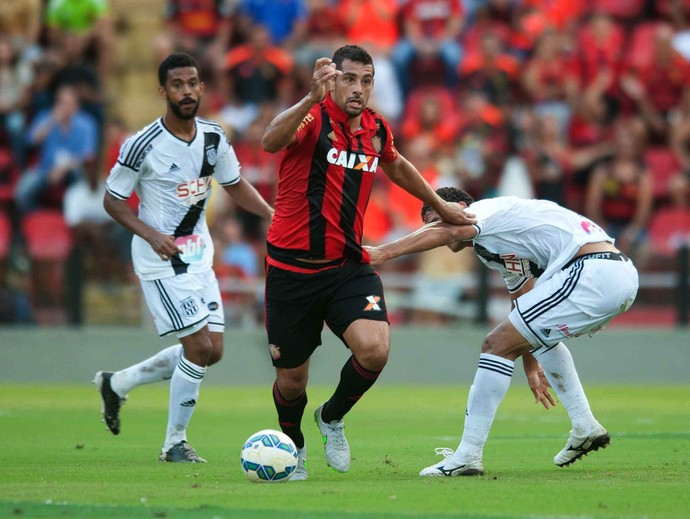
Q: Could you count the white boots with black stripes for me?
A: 2